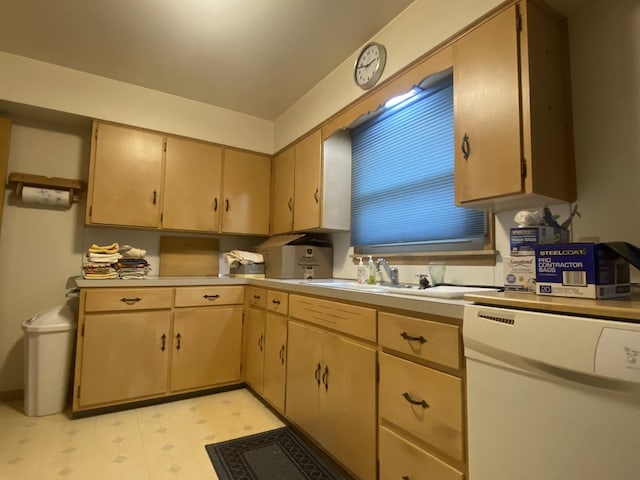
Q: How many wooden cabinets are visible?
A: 12